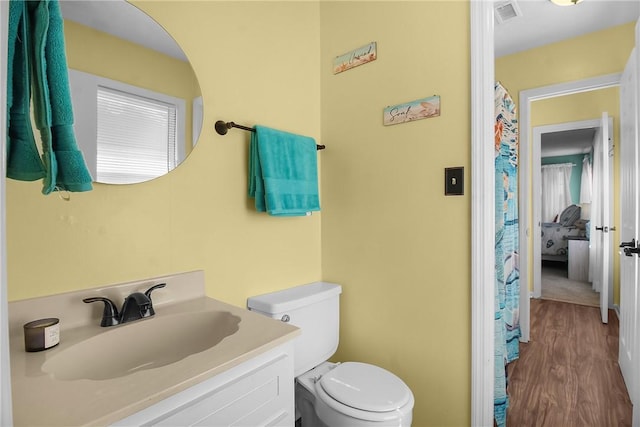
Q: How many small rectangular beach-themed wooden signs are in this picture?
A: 2